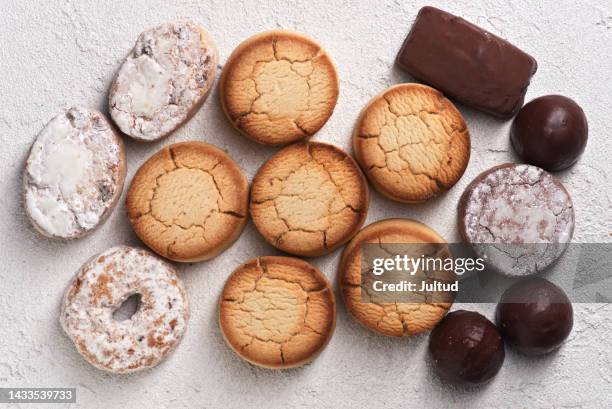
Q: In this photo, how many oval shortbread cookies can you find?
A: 2